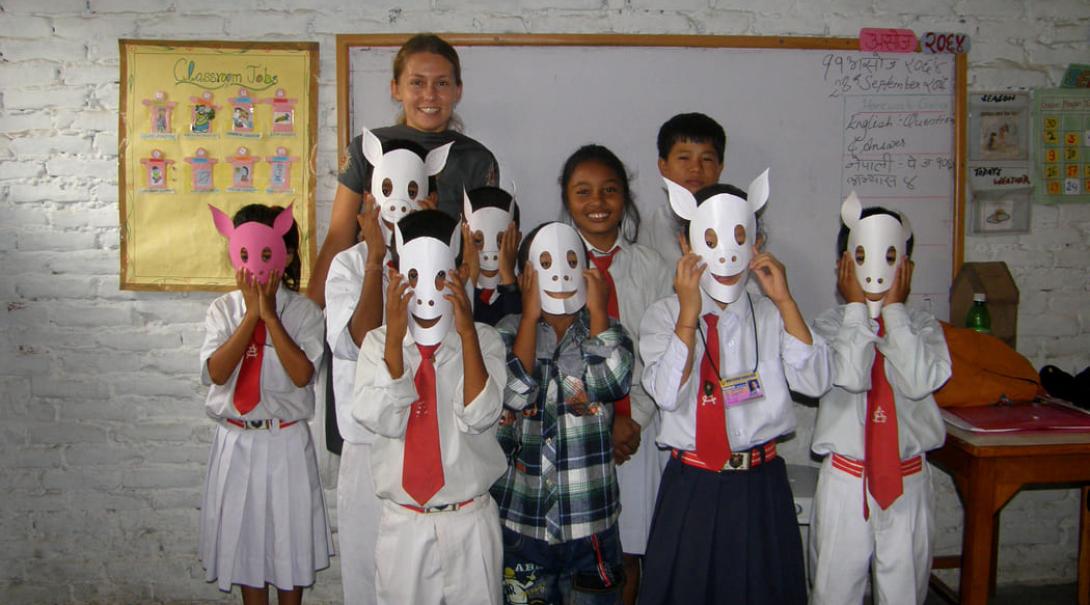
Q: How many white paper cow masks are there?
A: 6